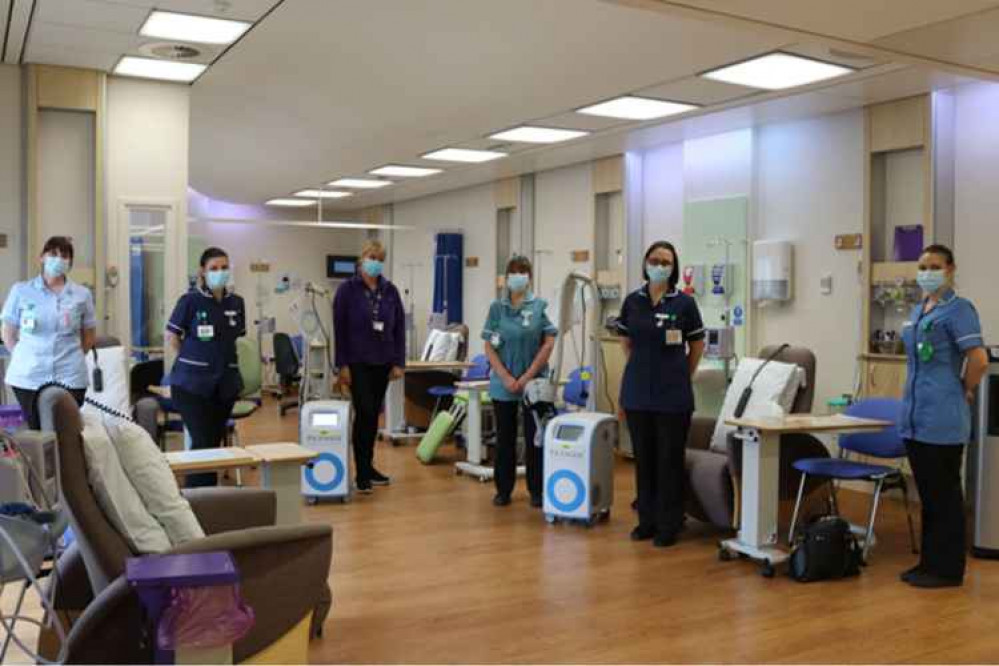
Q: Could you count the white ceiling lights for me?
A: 10